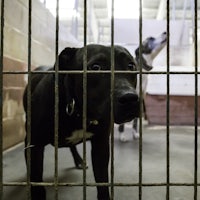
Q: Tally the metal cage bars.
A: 10